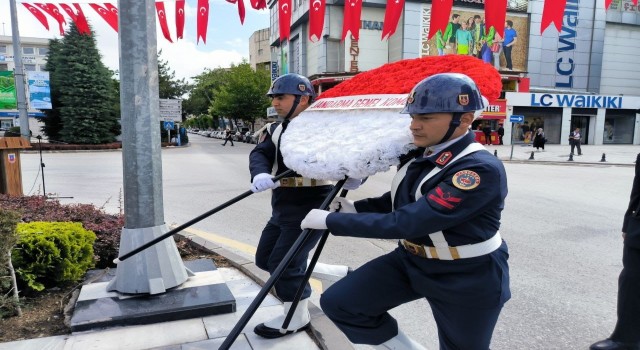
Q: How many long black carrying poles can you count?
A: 3